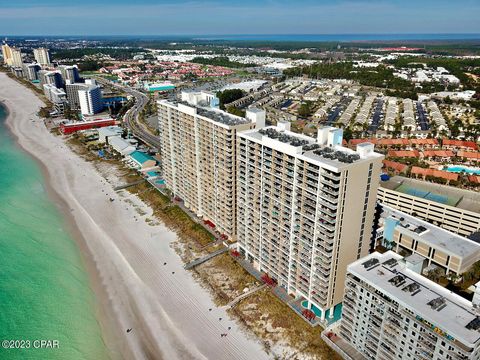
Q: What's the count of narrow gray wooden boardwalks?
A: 3